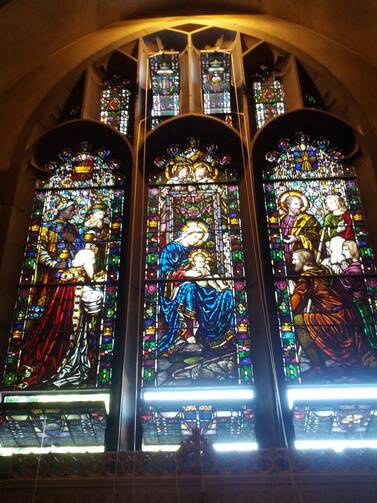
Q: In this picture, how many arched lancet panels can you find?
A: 3